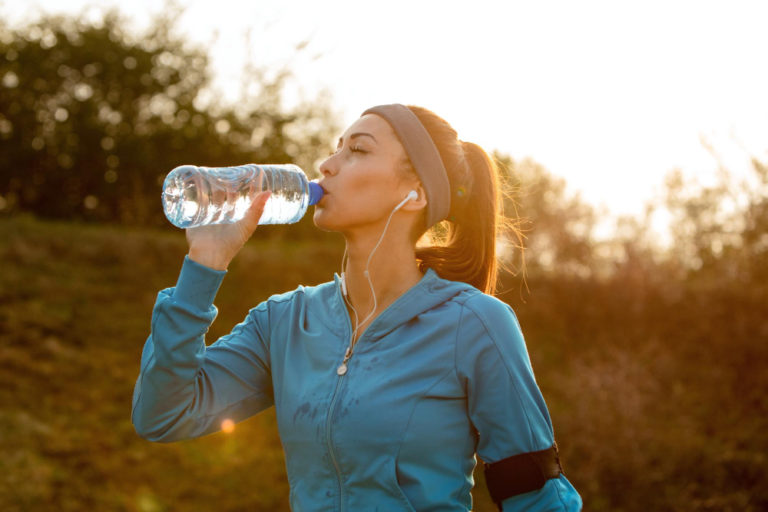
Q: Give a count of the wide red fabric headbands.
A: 0